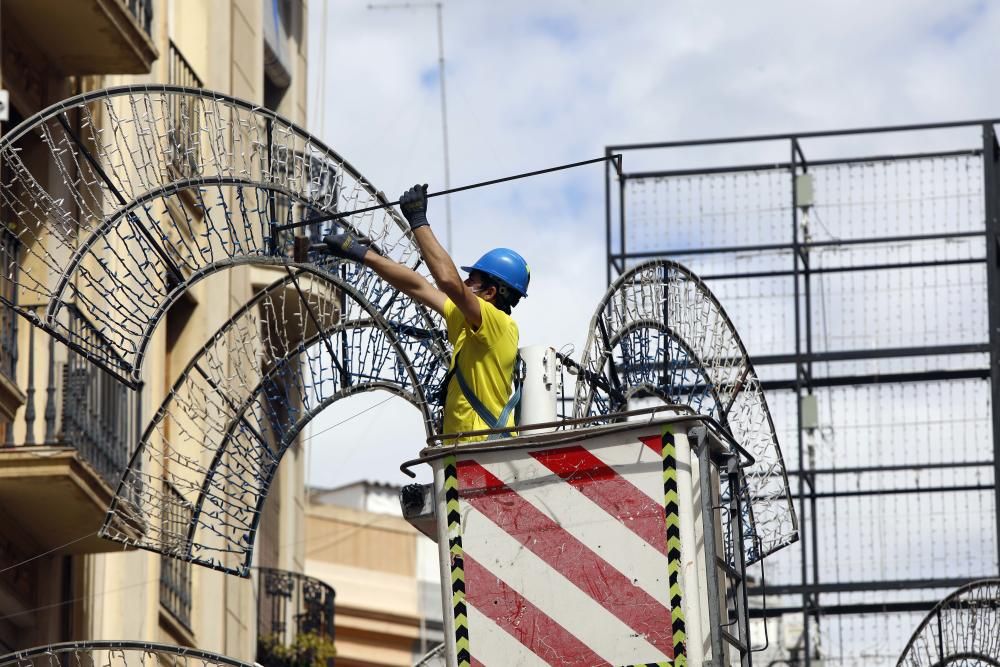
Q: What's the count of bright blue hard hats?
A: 1